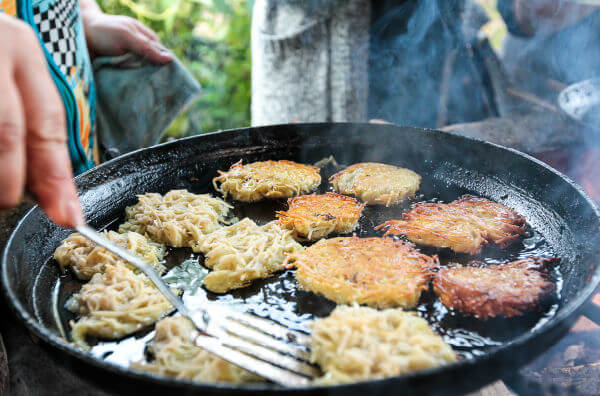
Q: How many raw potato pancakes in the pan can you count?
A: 6